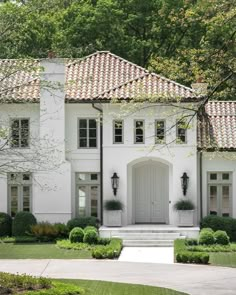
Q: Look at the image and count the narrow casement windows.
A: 4